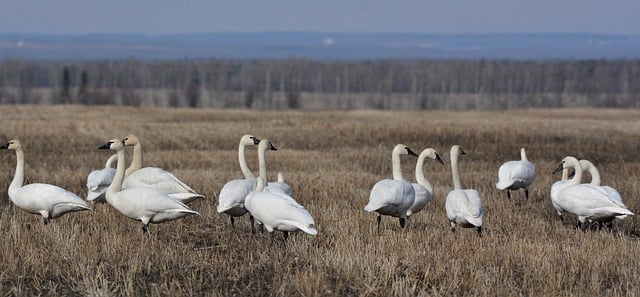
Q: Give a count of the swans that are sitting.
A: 0